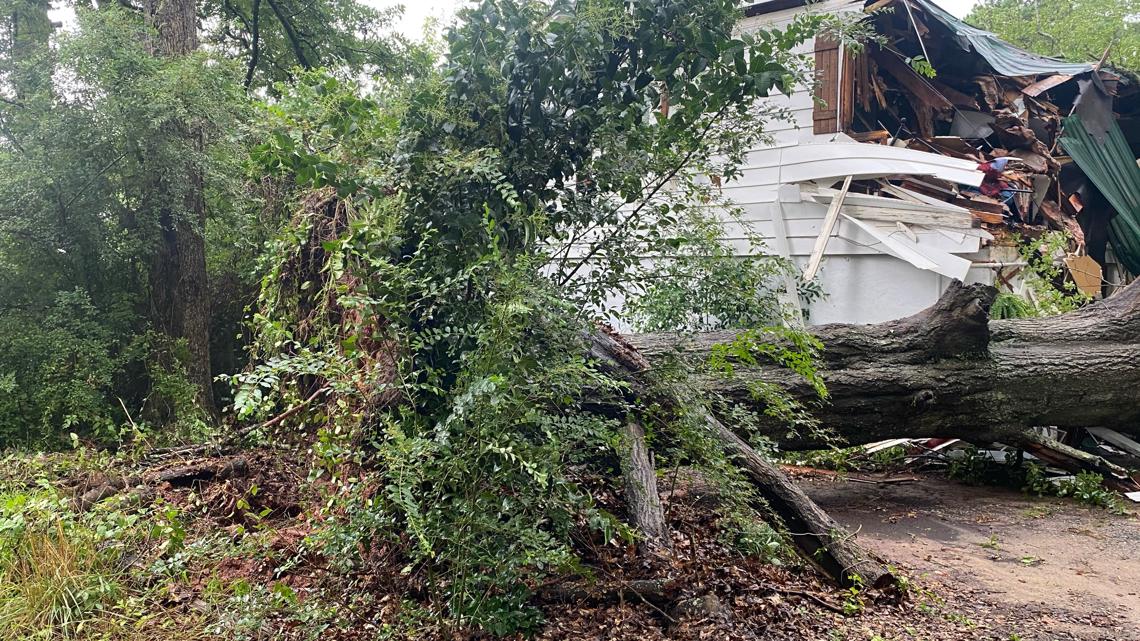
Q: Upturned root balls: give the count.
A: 1